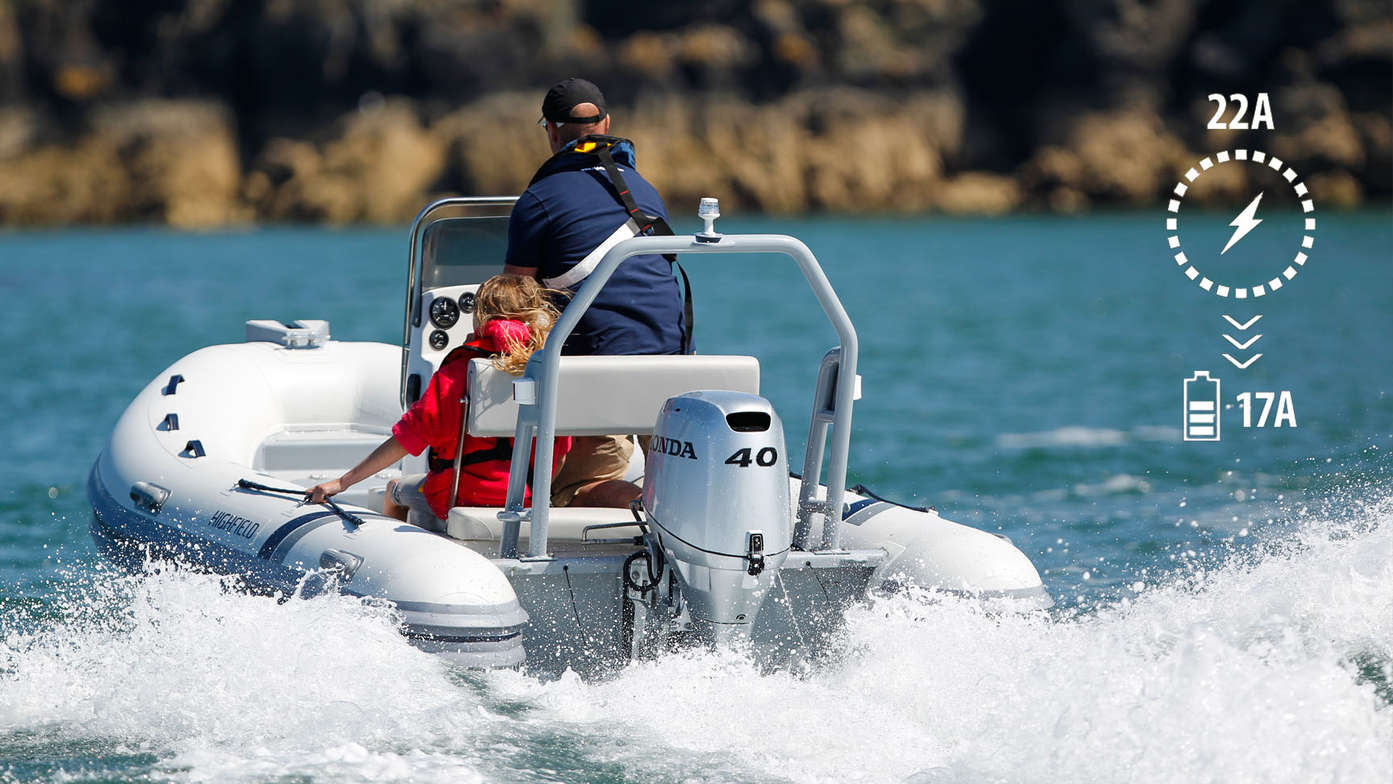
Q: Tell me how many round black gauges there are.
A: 3